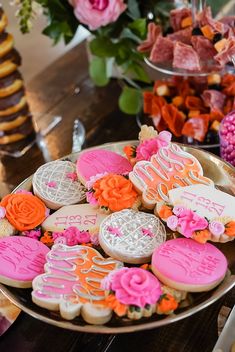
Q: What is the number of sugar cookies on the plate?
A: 13